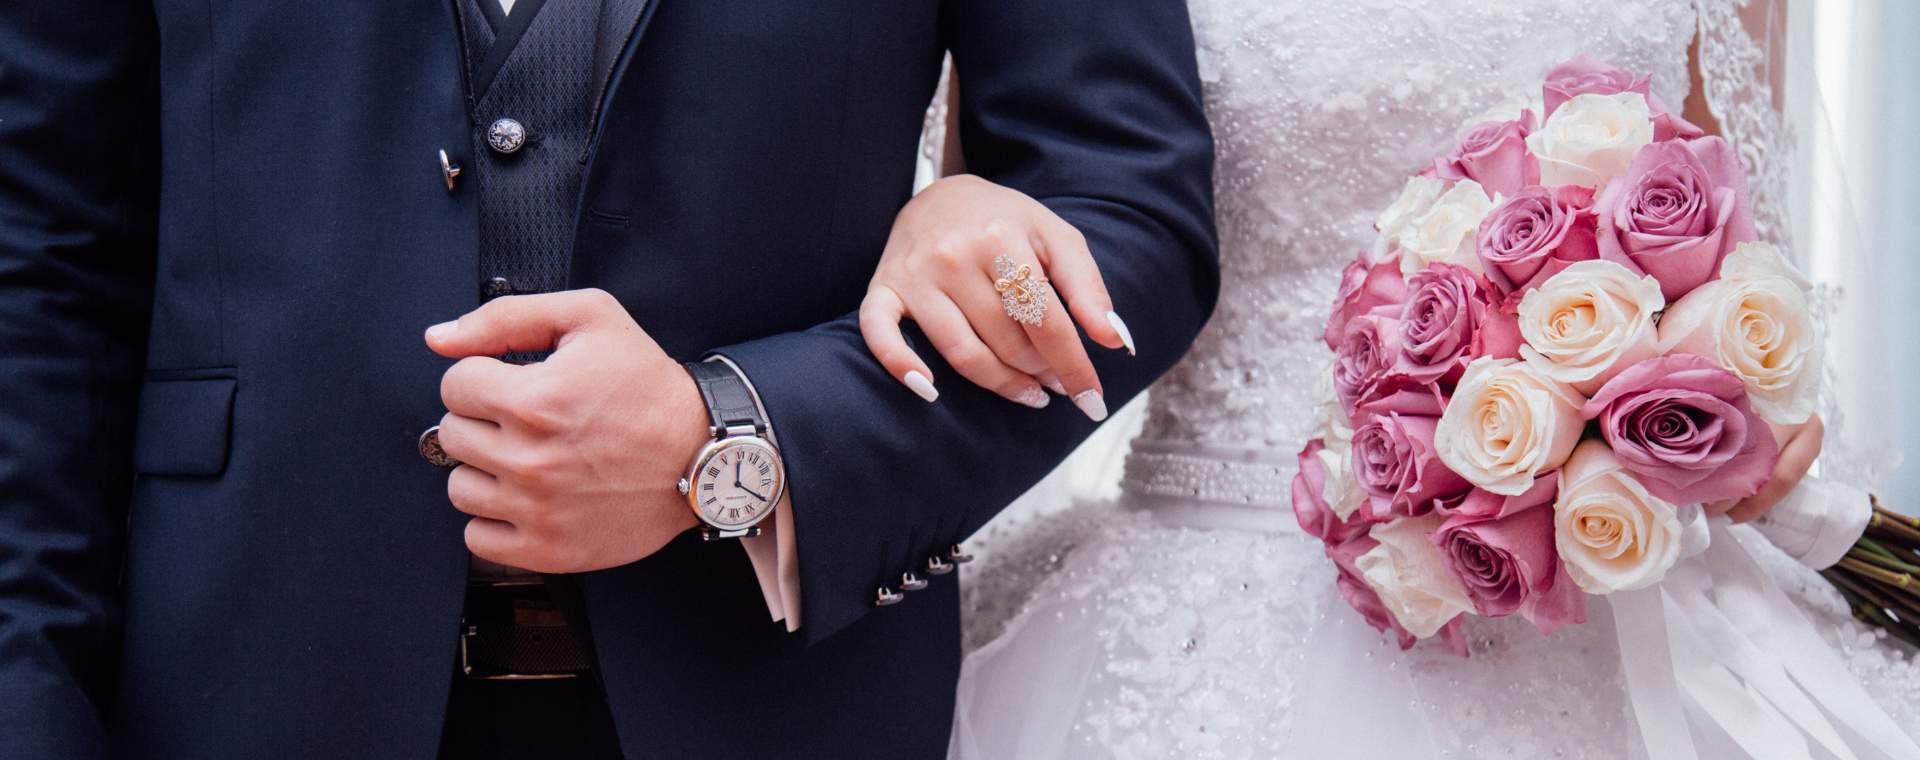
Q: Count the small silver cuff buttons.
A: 4